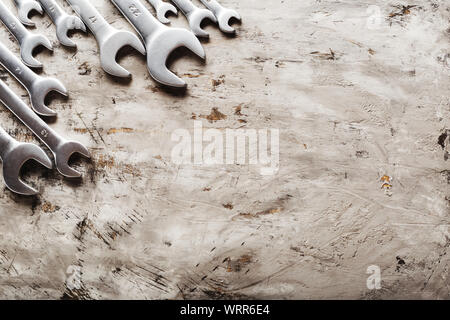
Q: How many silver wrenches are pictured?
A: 11